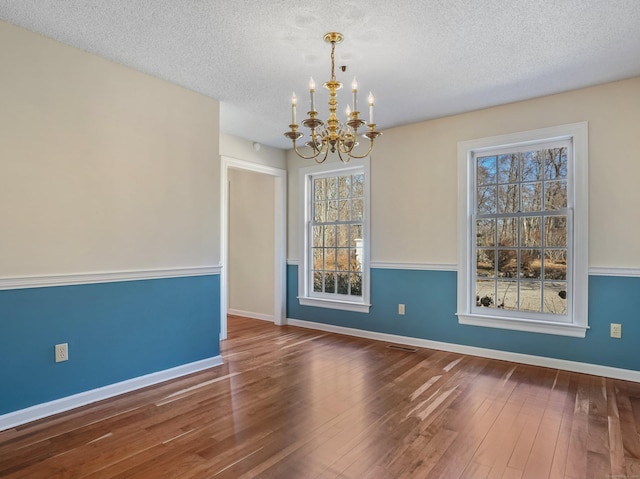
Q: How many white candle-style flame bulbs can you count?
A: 5